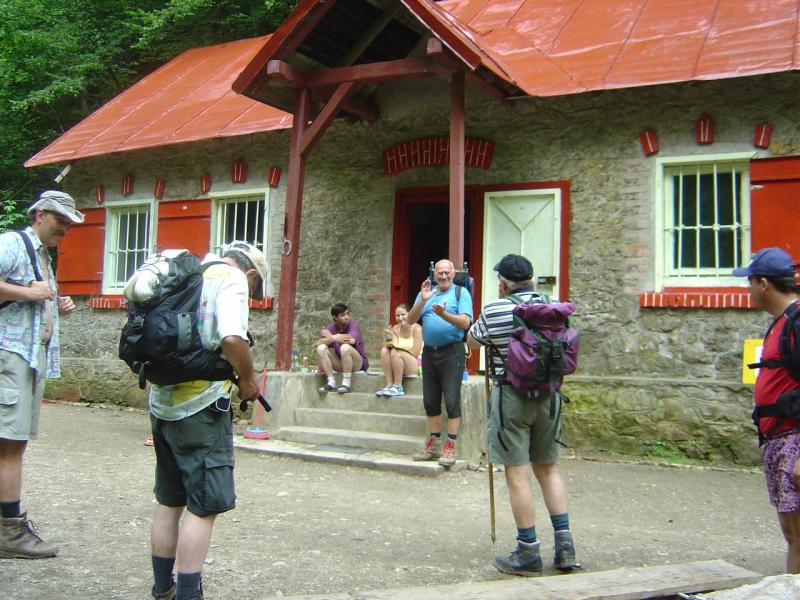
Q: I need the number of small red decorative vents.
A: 9